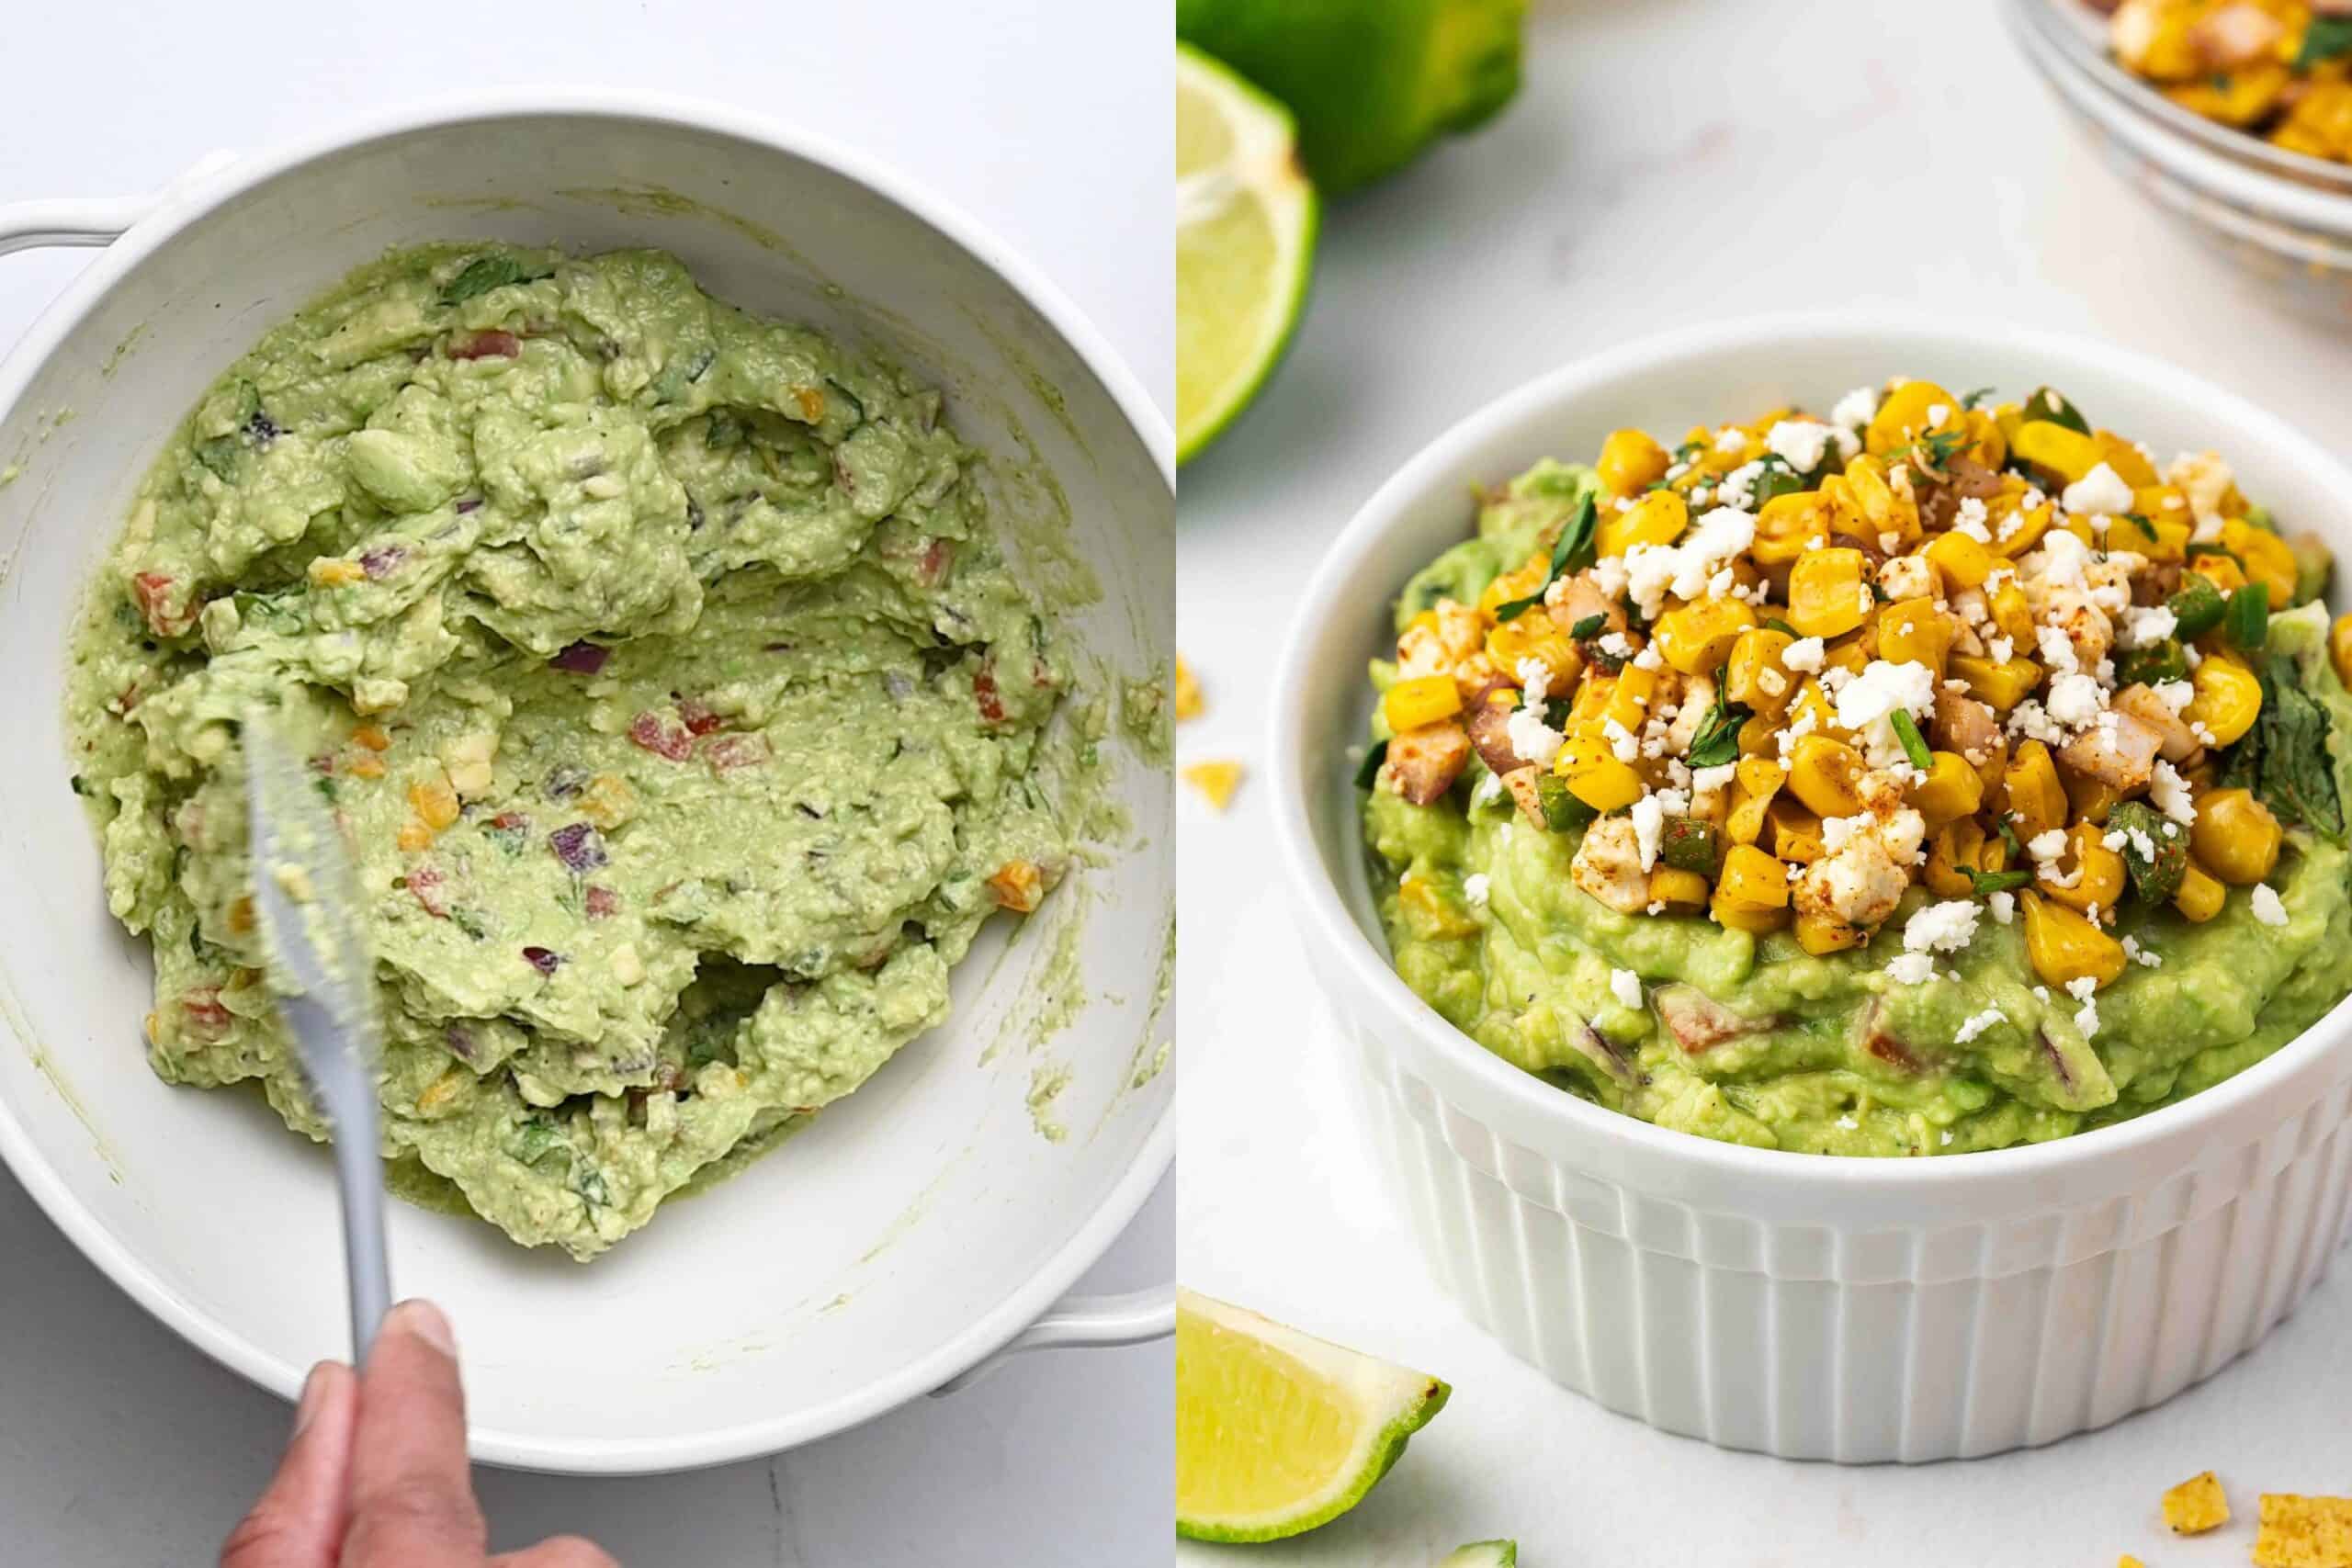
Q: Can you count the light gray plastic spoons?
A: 1